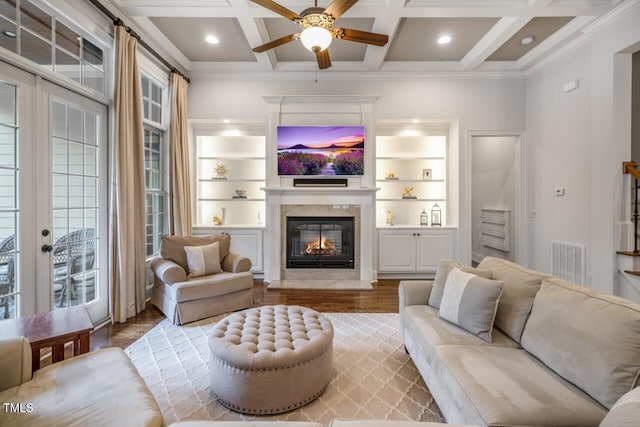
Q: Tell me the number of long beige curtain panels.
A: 2